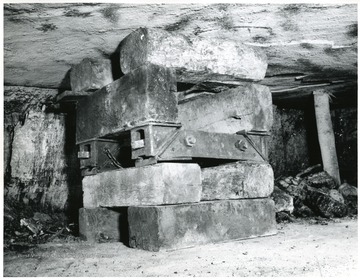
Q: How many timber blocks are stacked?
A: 8